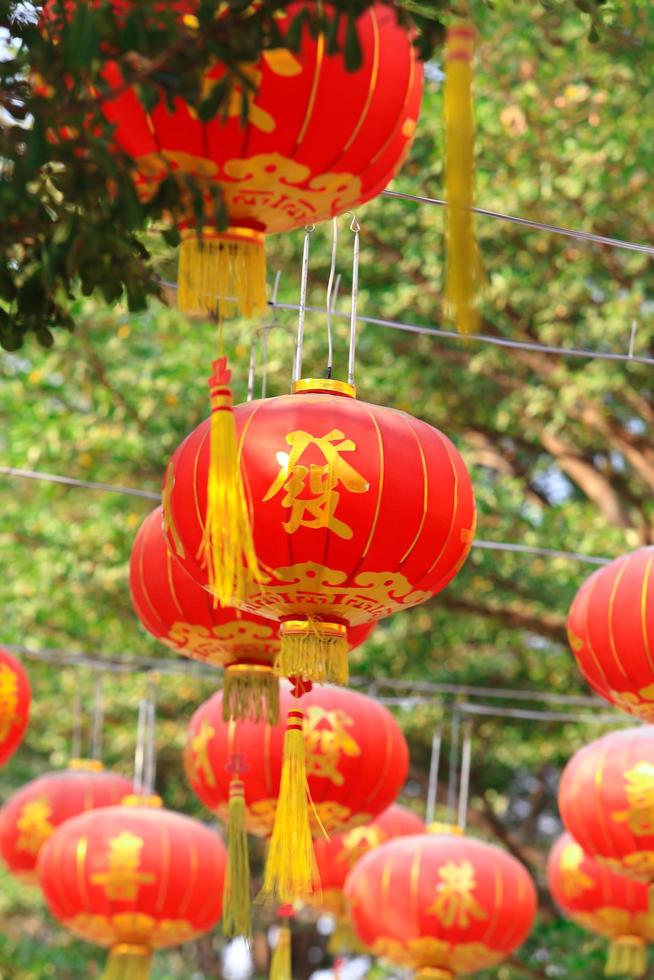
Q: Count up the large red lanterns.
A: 12